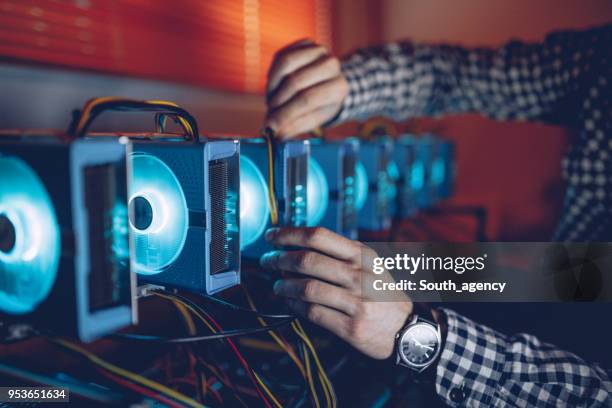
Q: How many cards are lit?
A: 8